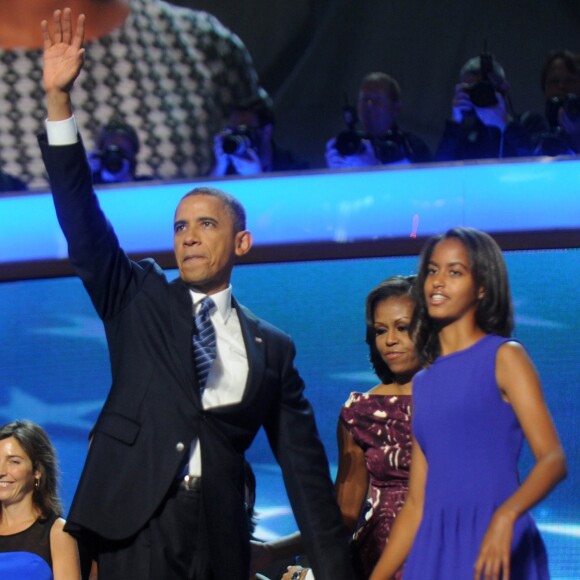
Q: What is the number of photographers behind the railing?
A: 5